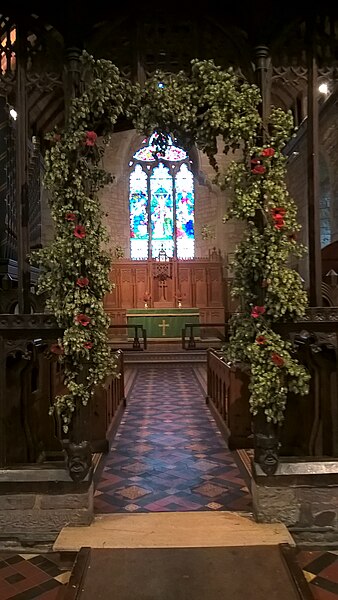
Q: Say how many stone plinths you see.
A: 2